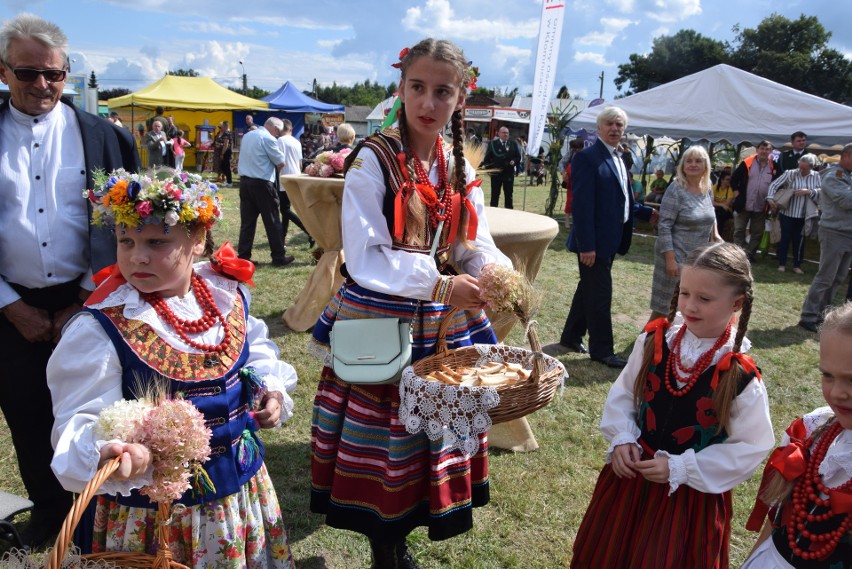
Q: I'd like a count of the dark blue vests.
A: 1